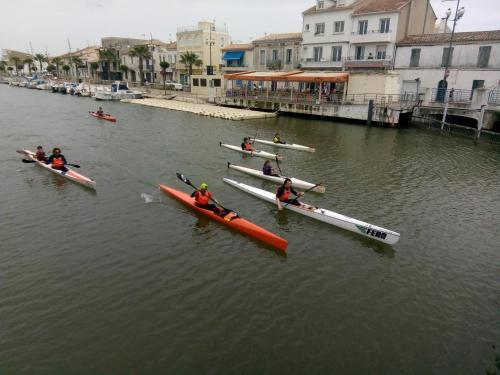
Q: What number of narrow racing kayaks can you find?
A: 7